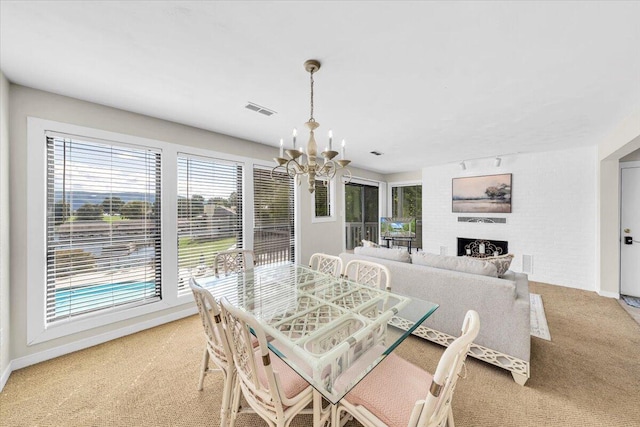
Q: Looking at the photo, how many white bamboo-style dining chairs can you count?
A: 6